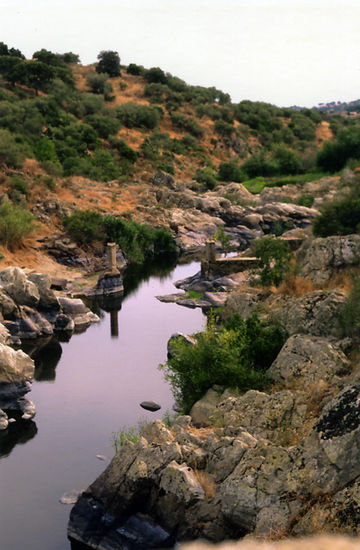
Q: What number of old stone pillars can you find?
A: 2